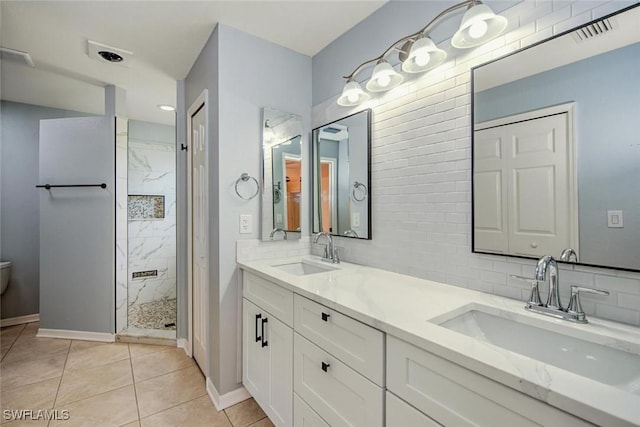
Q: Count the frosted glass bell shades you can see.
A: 4